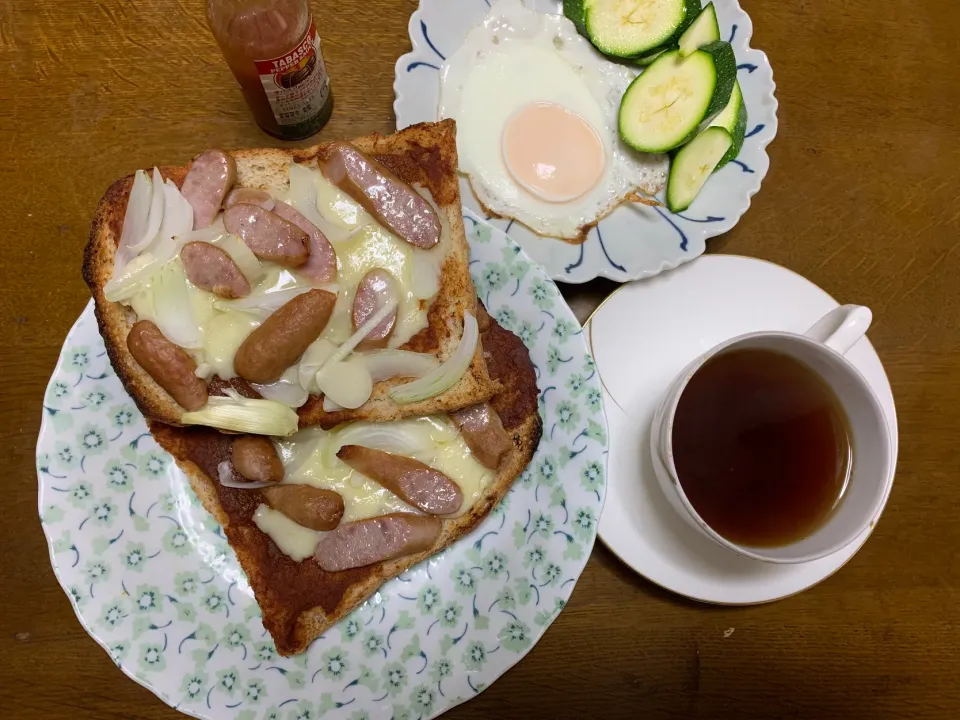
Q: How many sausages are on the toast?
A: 13